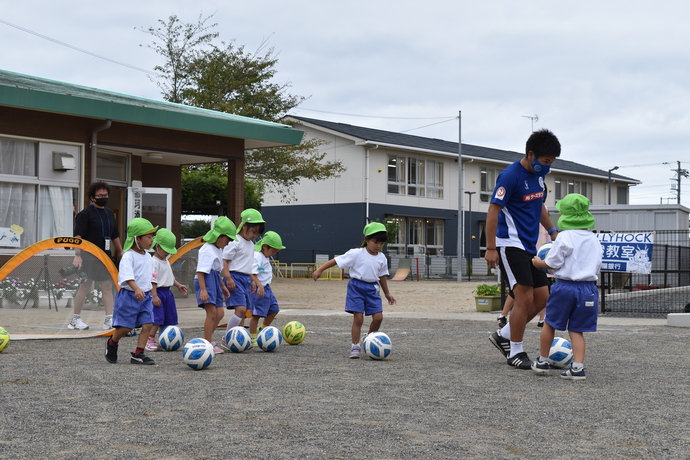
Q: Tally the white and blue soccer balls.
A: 7